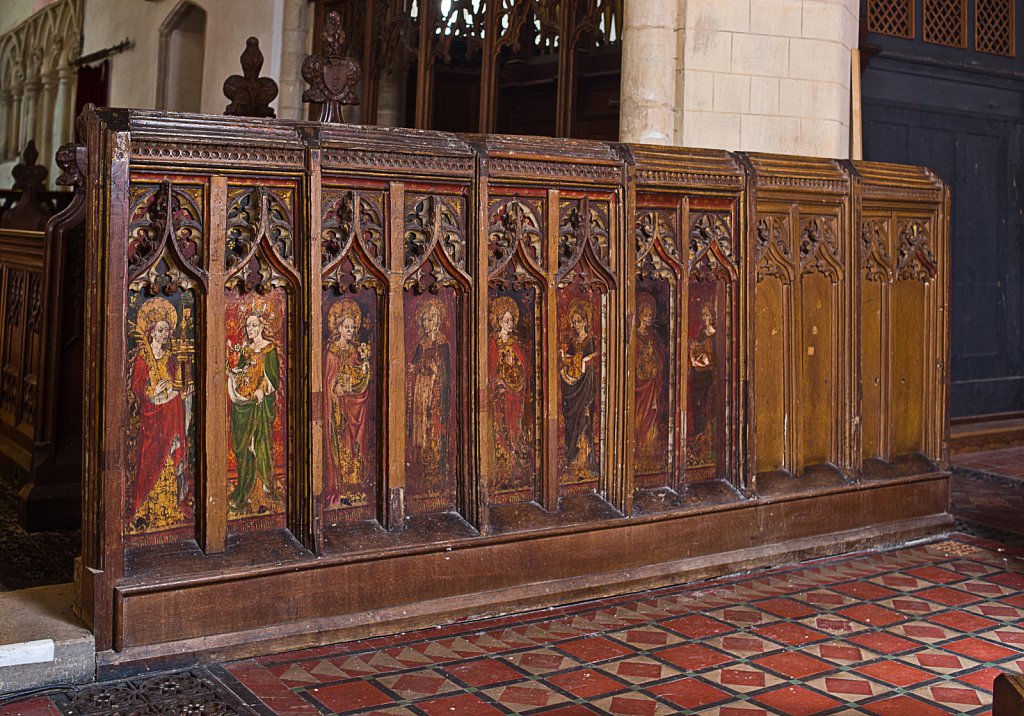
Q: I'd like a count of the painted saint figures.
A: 8